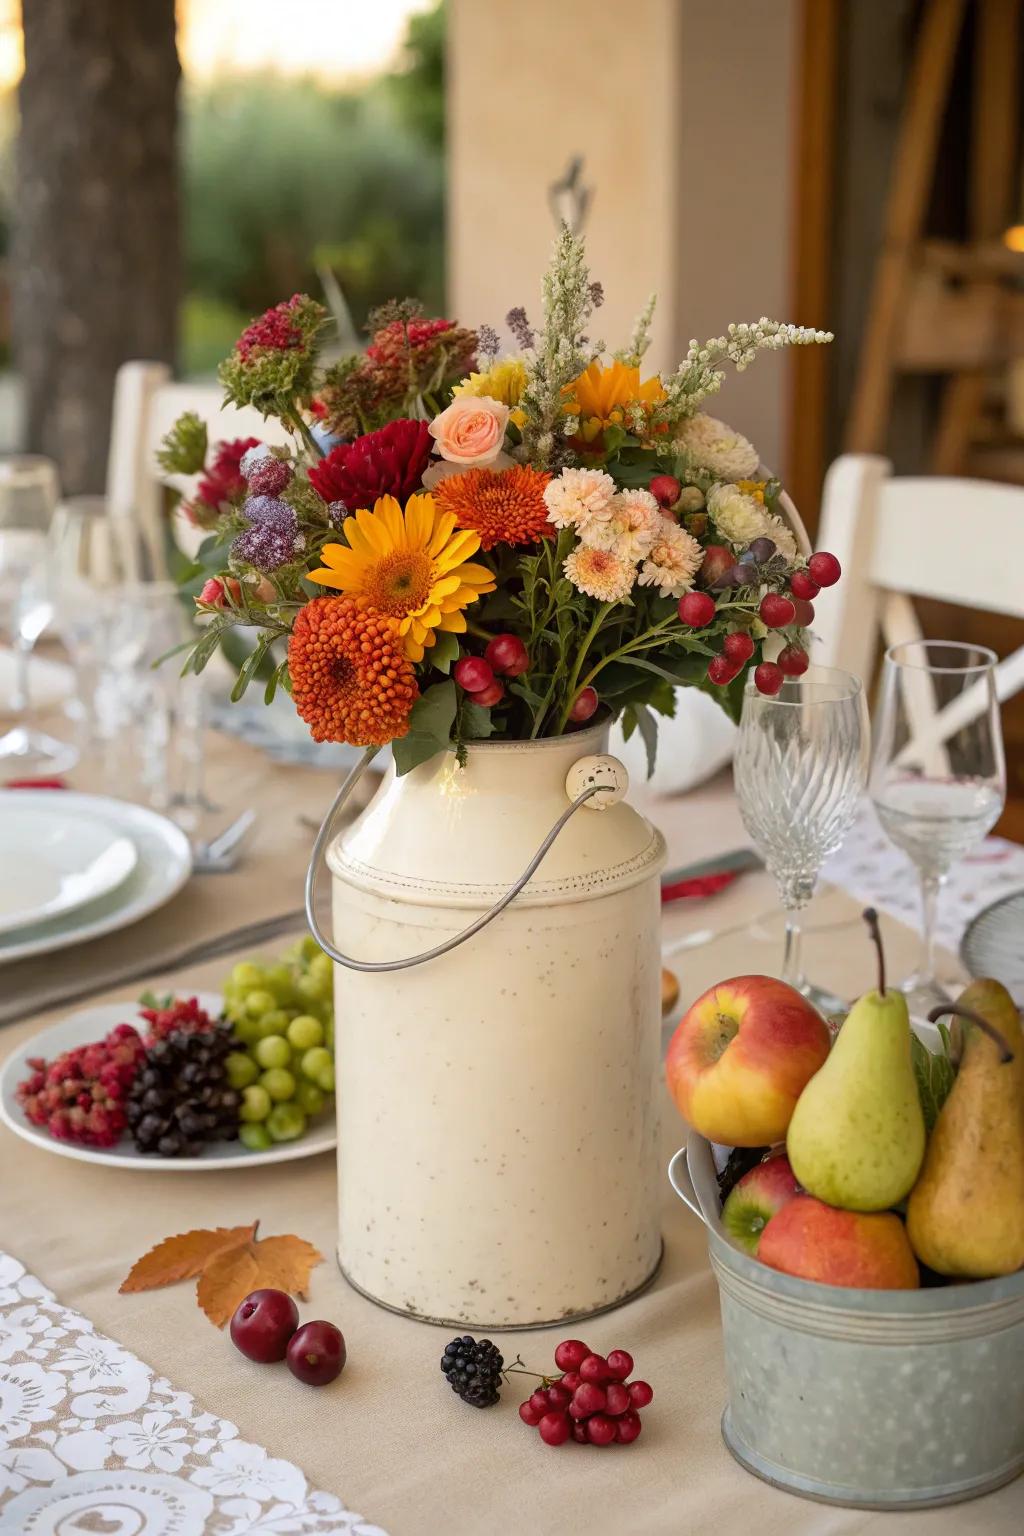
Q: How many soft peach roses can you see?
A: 1